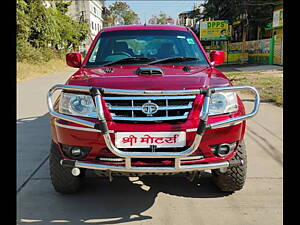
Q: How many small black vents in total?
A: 2